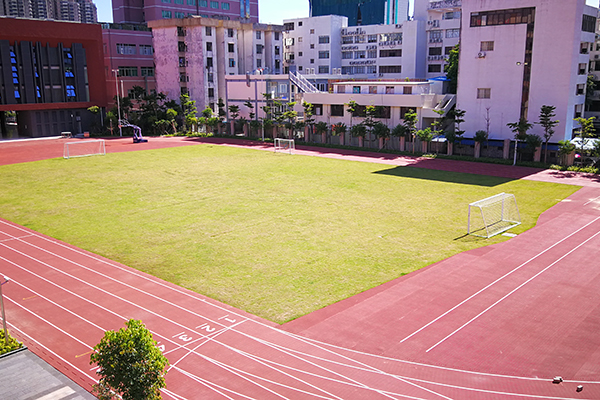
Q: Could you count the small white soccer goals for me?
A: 3